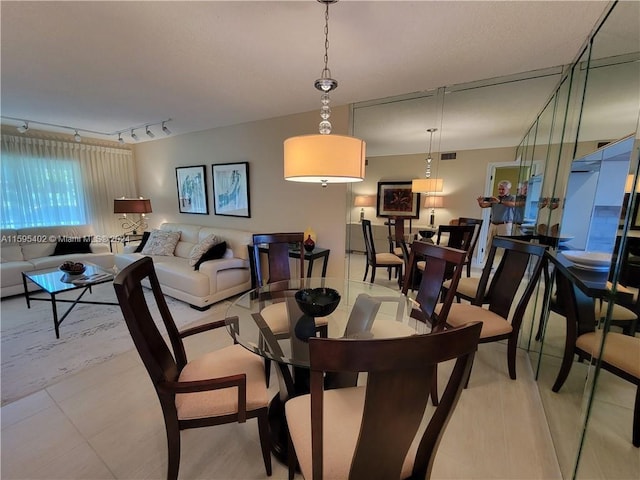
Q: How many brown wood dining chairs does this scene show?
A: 5